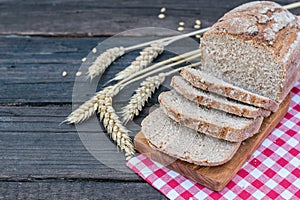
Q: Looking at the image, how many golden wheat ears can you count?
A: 5